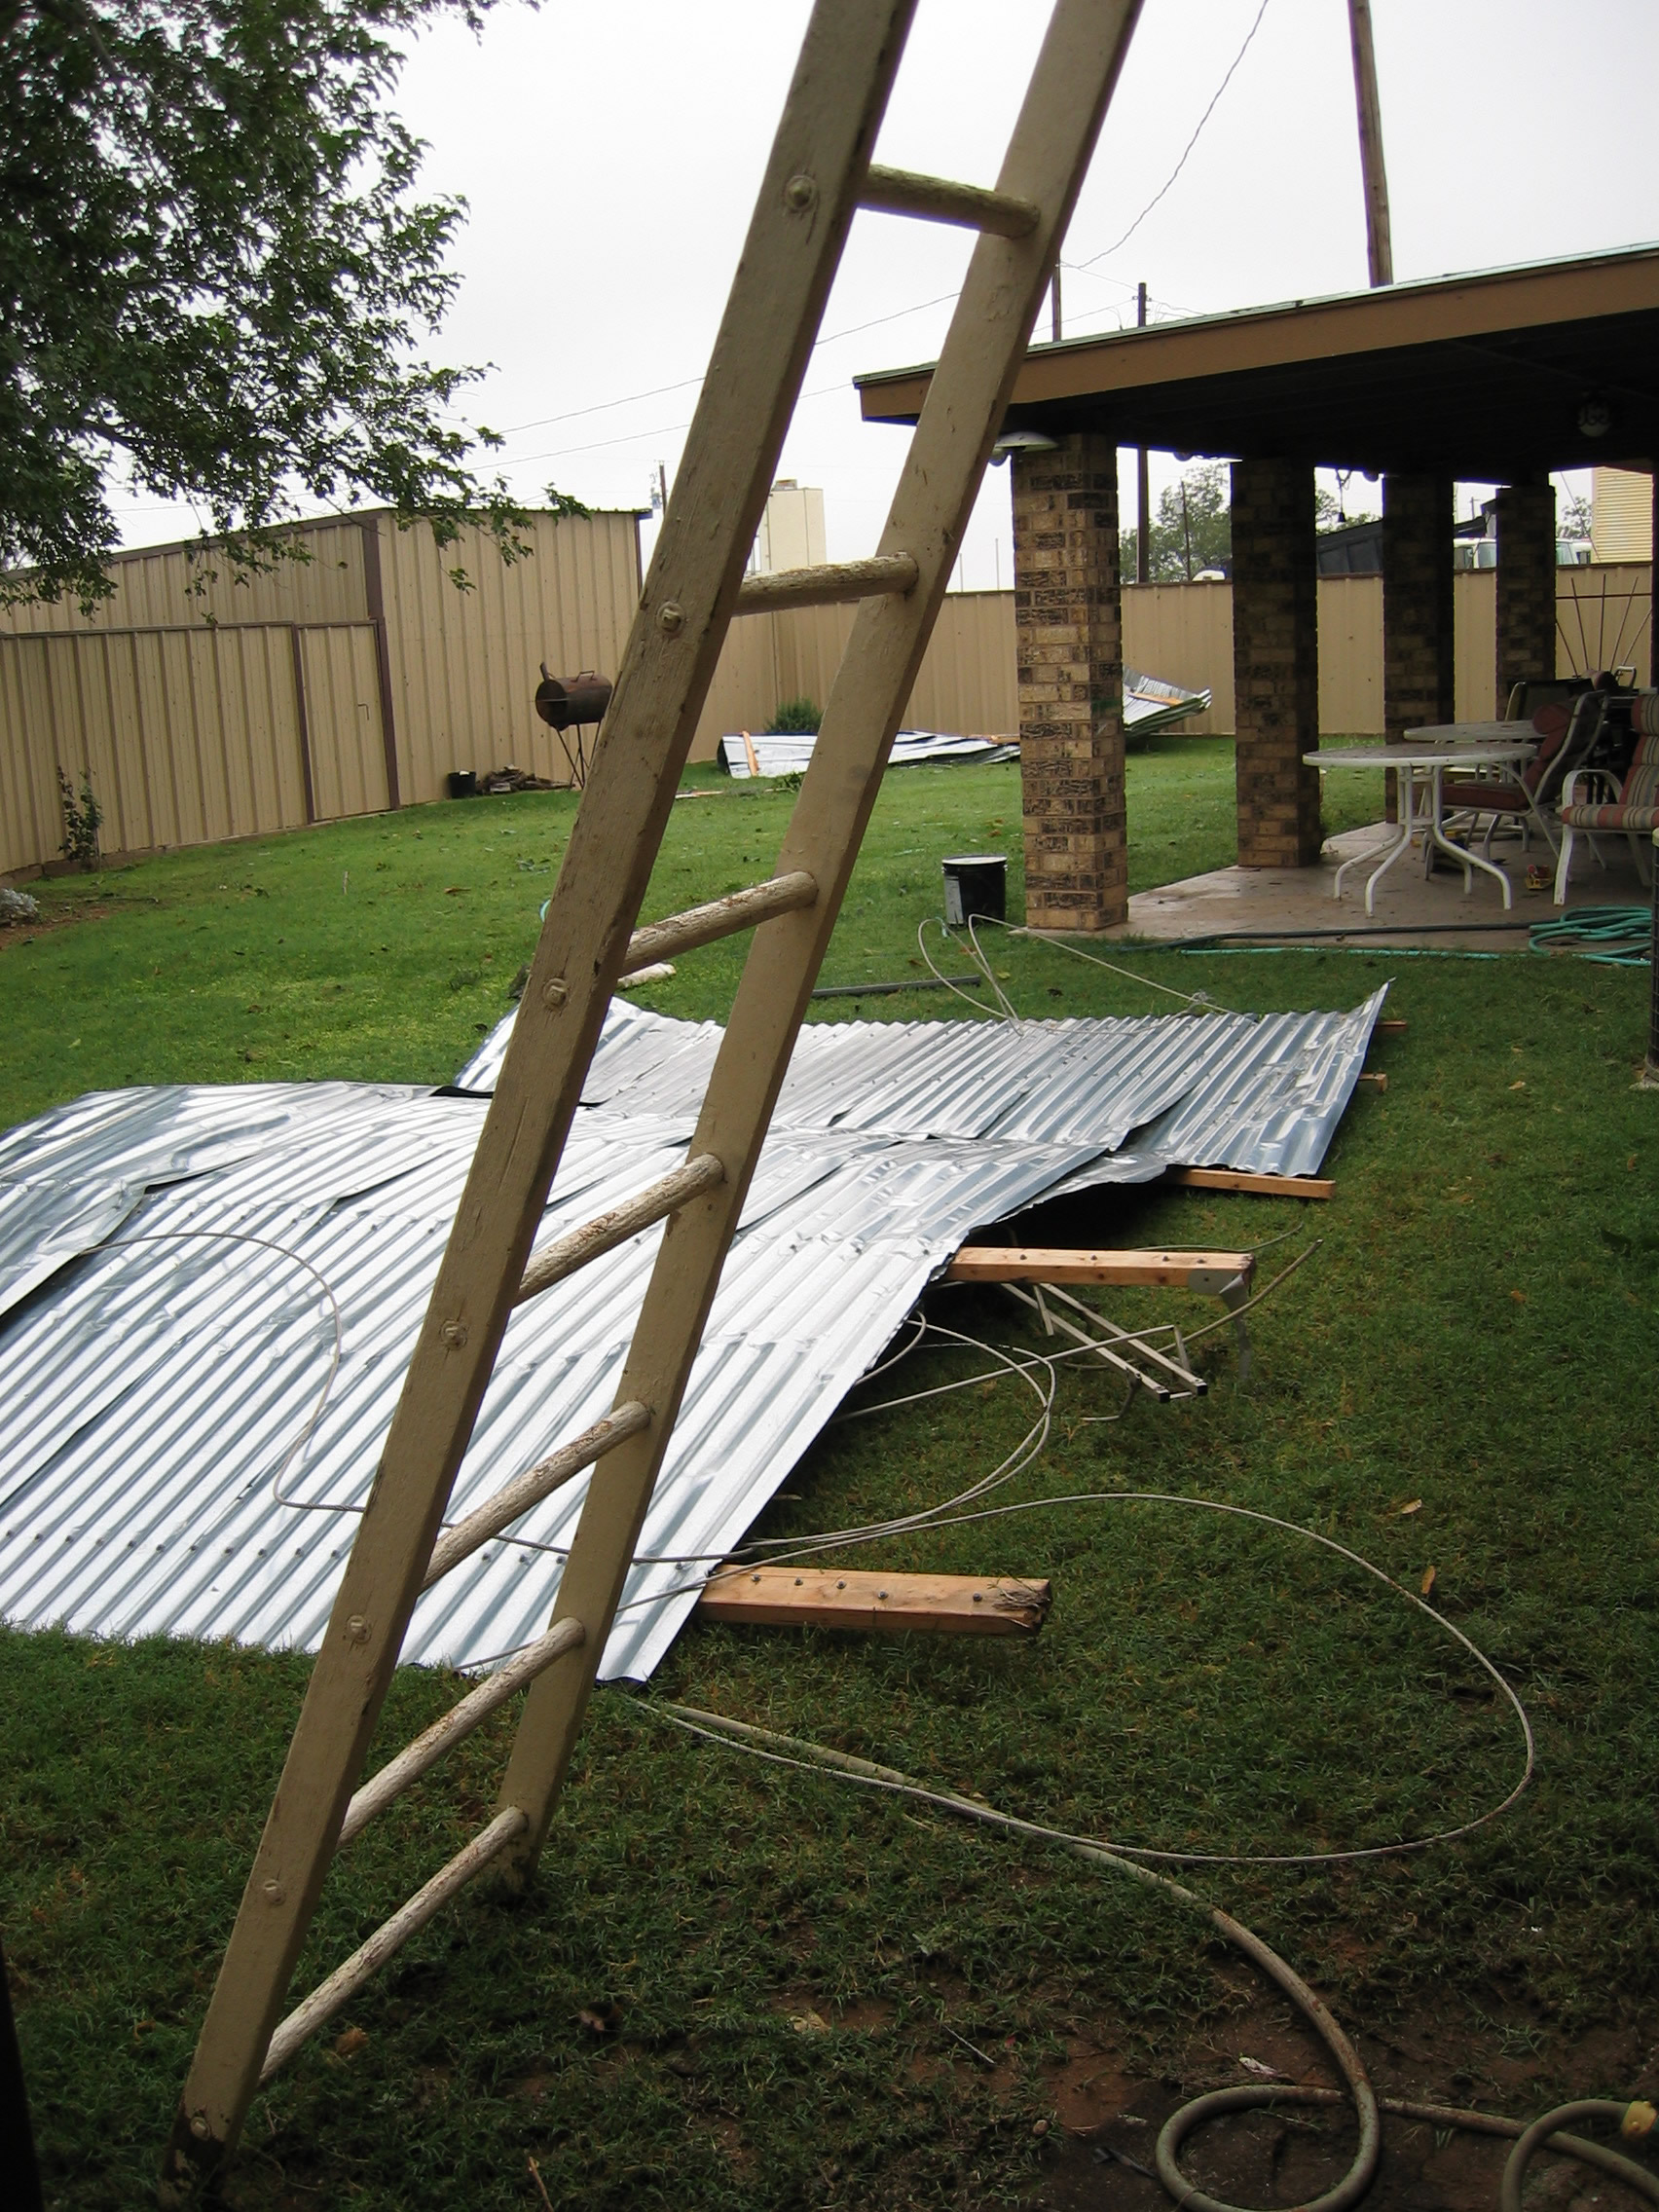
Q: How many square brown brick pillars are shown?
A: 4